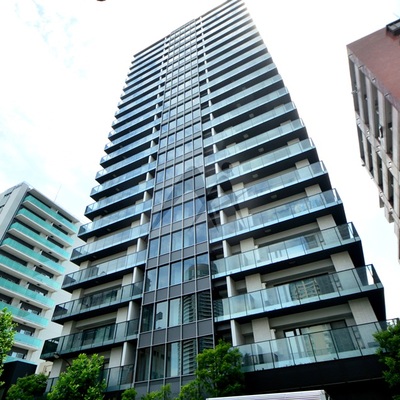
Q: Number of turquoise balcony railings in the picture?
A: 9